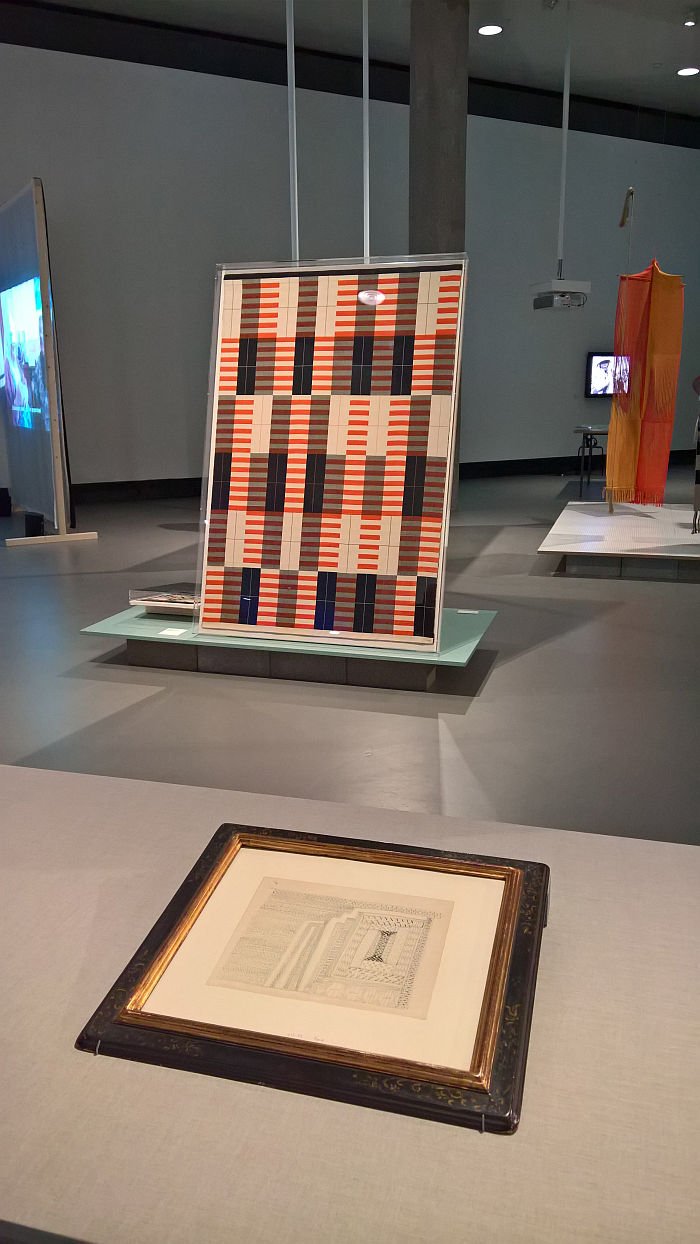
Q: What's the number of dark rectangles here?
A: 12